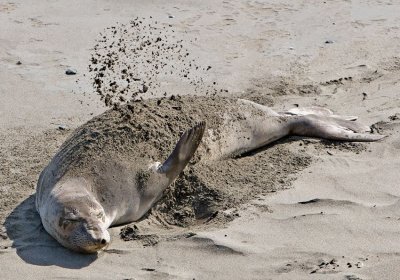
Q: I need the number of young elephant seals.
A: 1